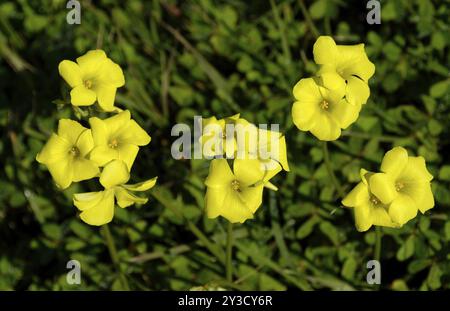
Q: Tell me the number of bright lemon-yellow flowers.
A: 11